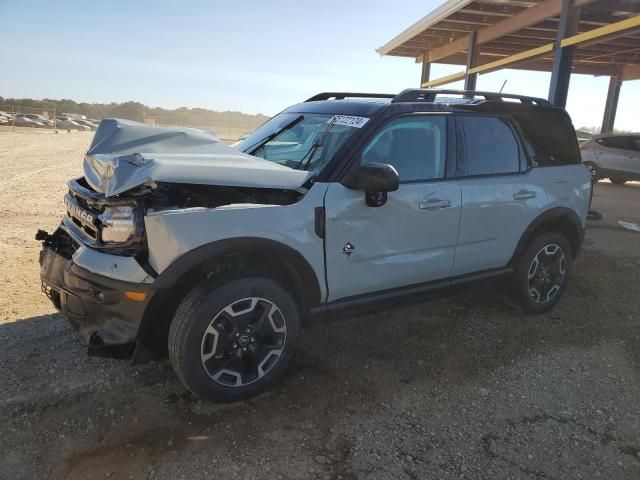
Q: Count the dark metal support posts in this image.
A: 4